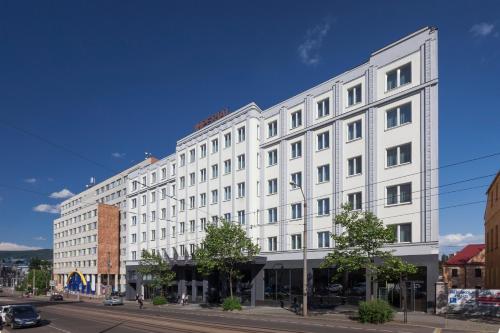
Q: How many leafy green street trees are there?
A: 3